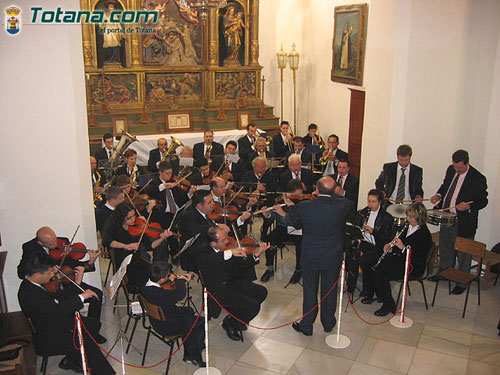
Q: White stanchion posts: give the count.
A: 4